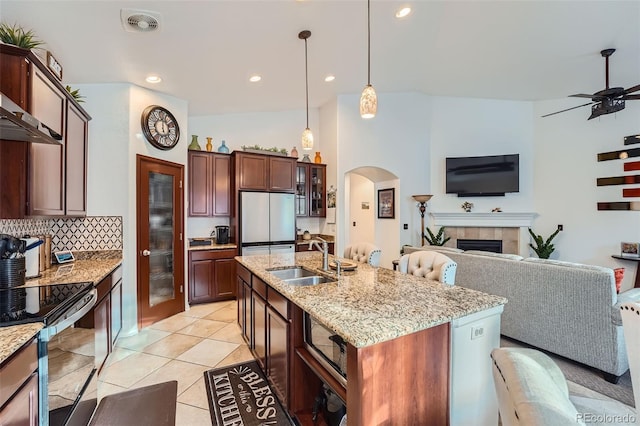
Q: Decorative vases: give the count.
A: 6